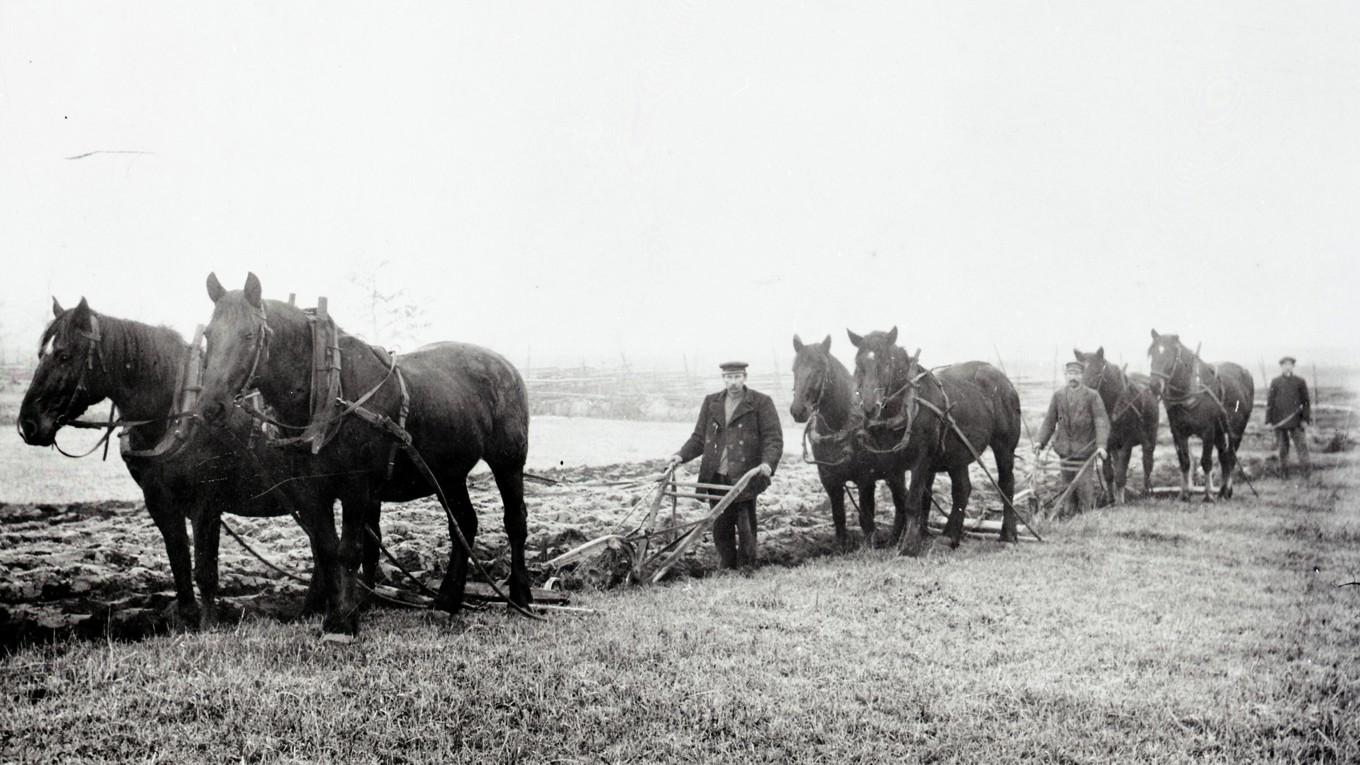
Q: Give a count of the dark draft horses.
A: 6